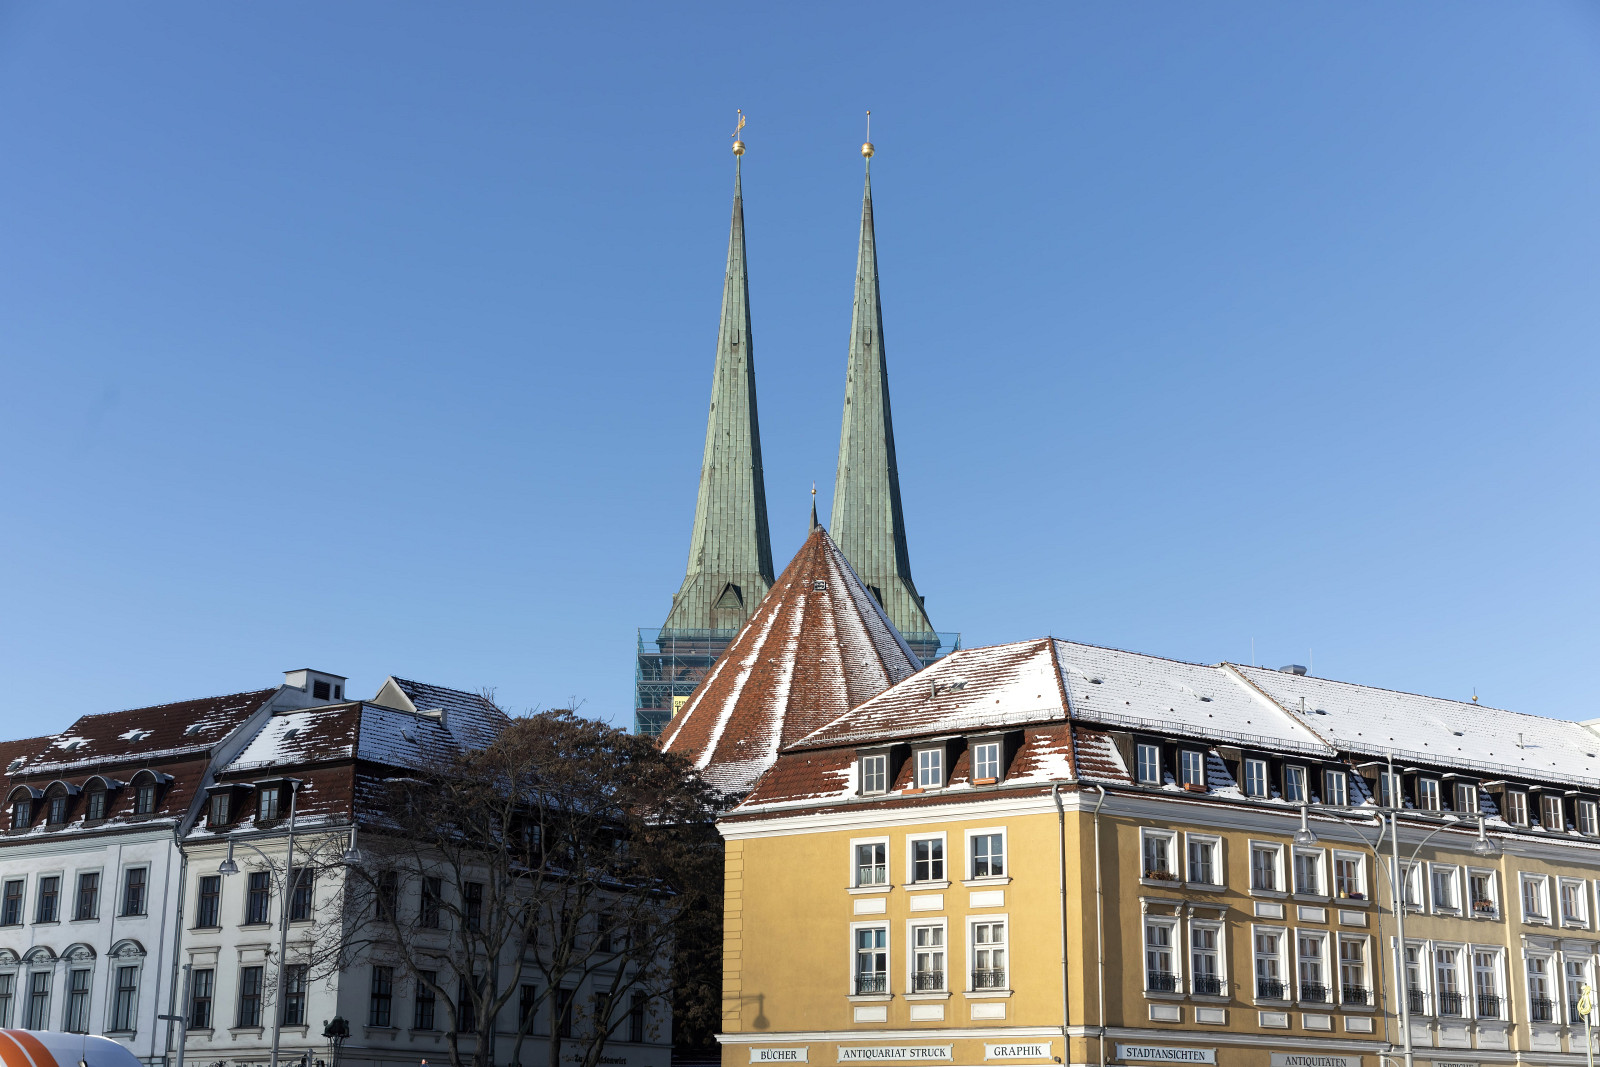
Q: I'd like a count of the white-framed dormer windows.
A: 14